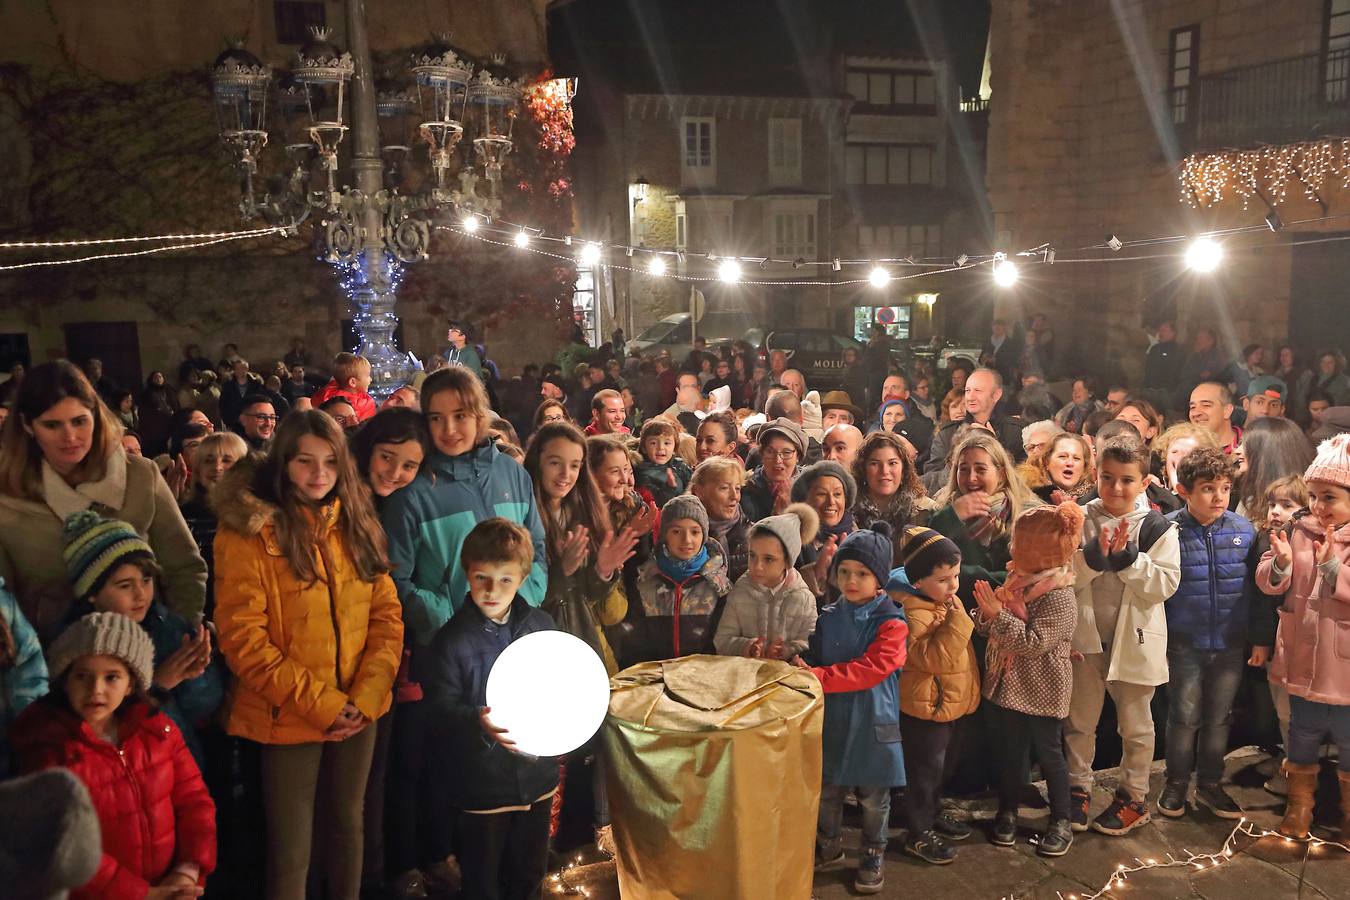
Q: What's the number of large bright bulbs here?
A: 8